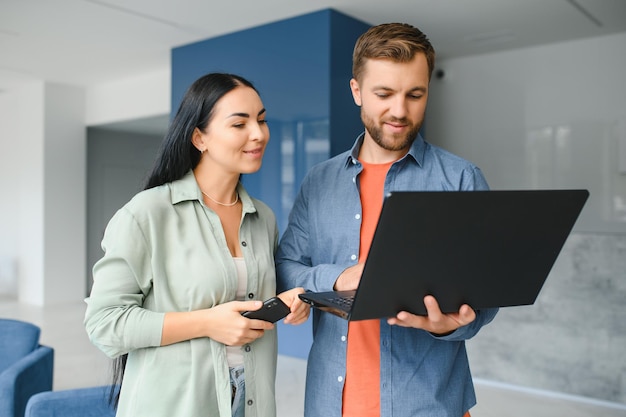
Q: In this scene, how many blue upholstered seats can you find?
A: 2